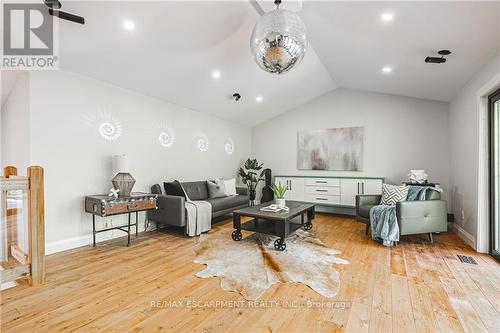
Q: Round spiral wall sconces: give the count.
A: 4